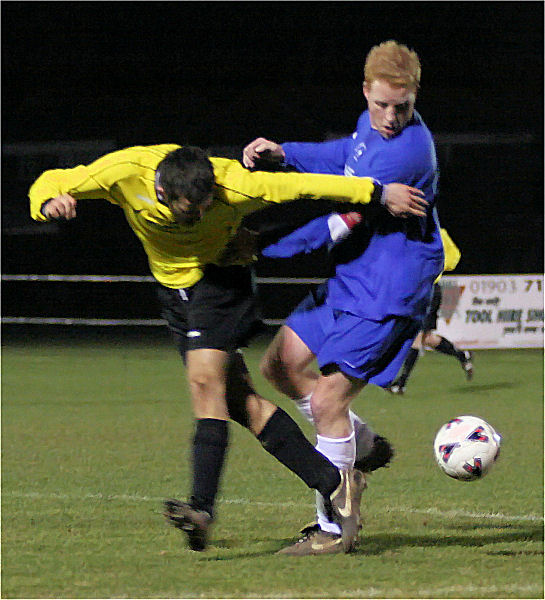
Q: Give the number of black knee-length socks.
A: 4